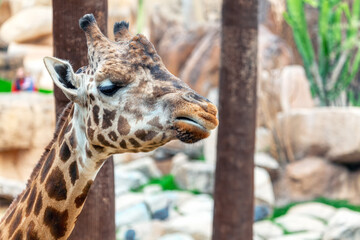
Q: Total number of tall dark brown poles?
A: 2